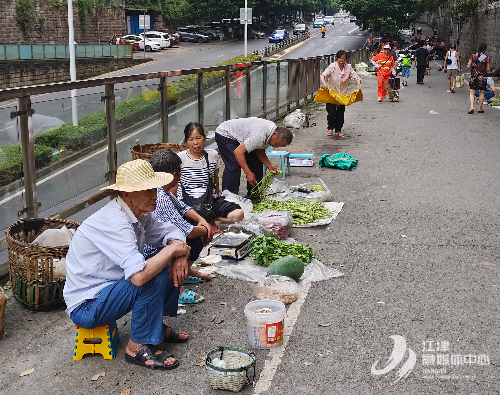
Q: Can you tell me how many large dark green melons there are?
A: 1